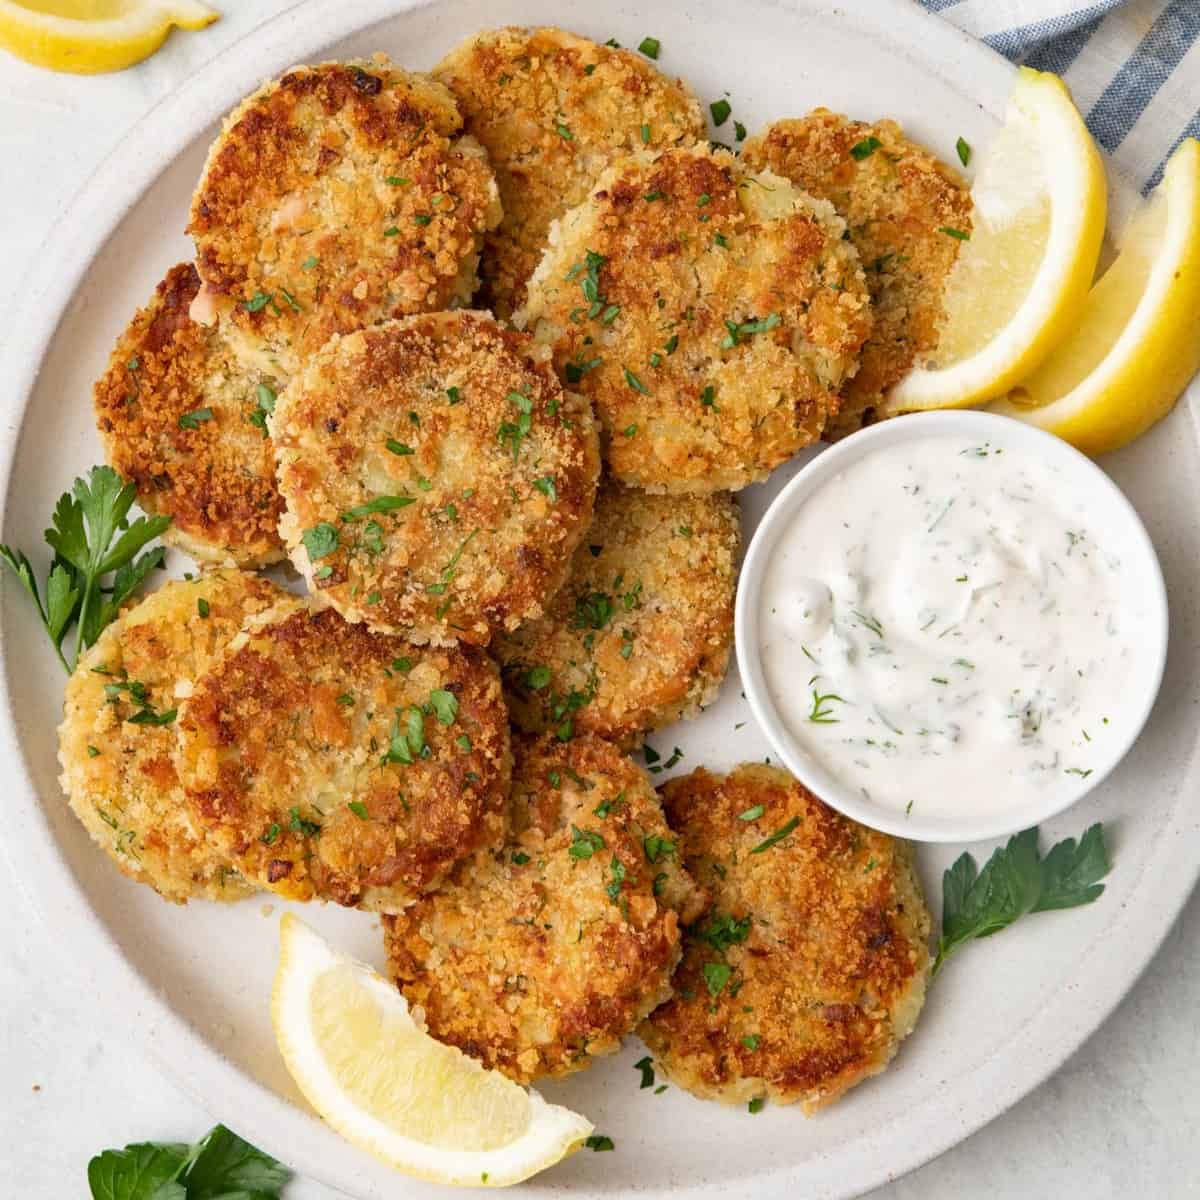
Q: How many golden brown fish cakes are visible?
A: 11